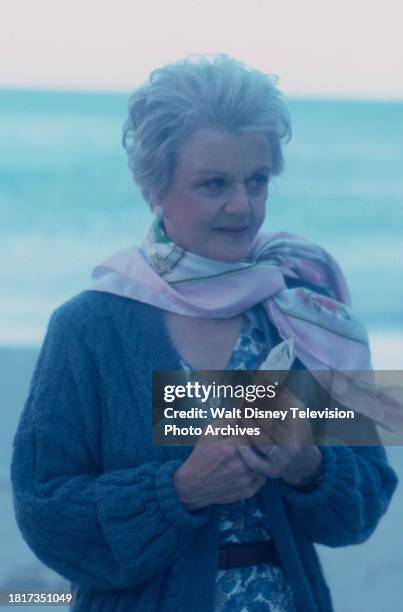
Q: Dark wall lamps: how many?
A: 0